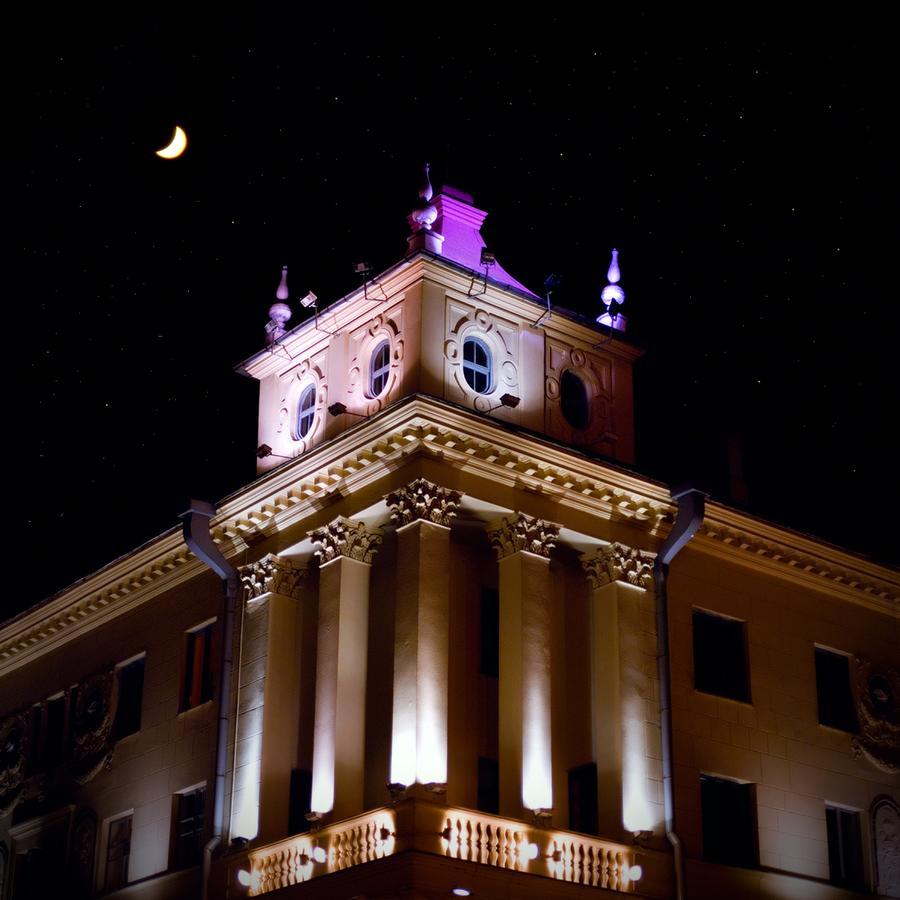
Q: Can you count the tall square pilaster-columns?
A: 5